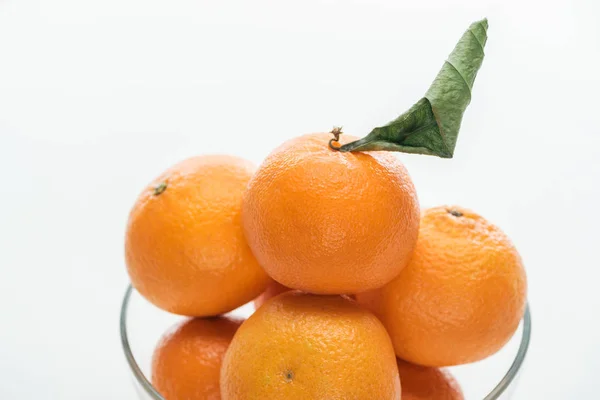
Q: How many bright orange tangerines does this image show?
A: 6